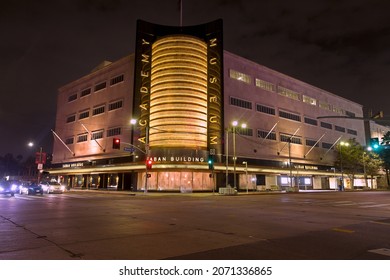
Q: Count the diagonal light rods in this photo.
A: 6